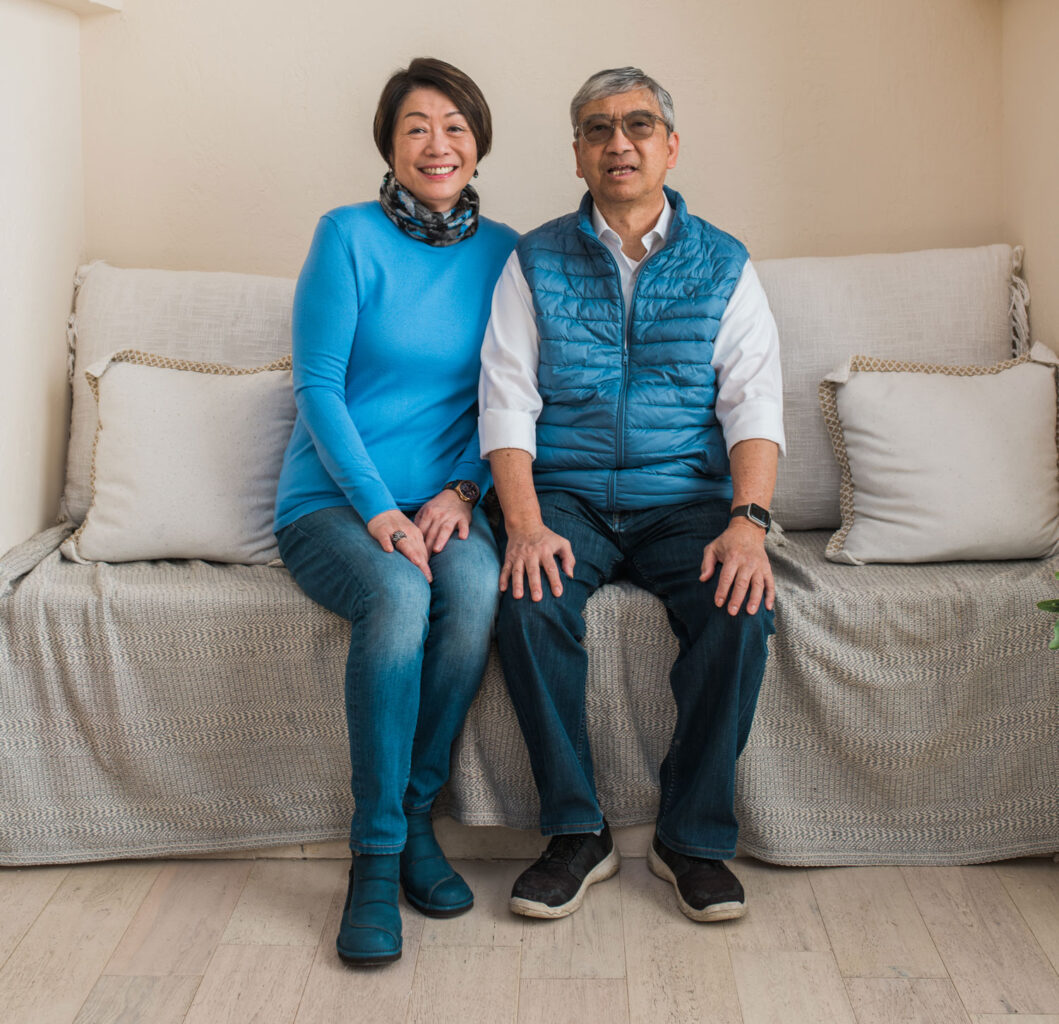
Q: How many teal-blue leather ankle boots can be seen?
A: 2